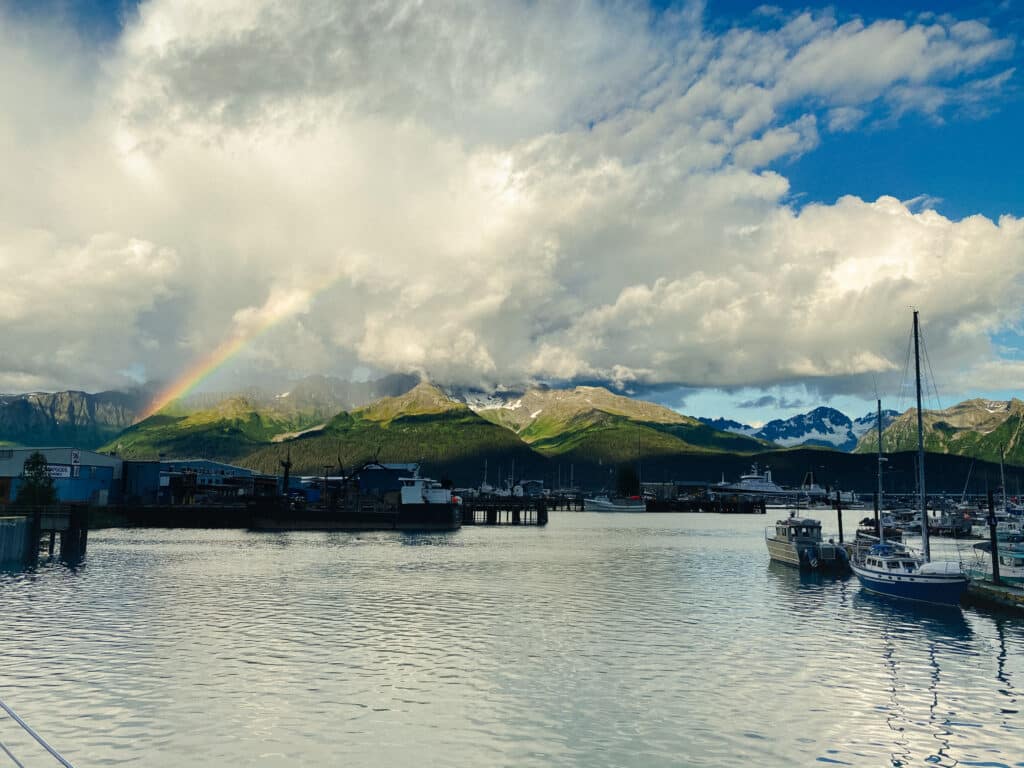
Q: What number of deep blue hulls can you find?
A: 1